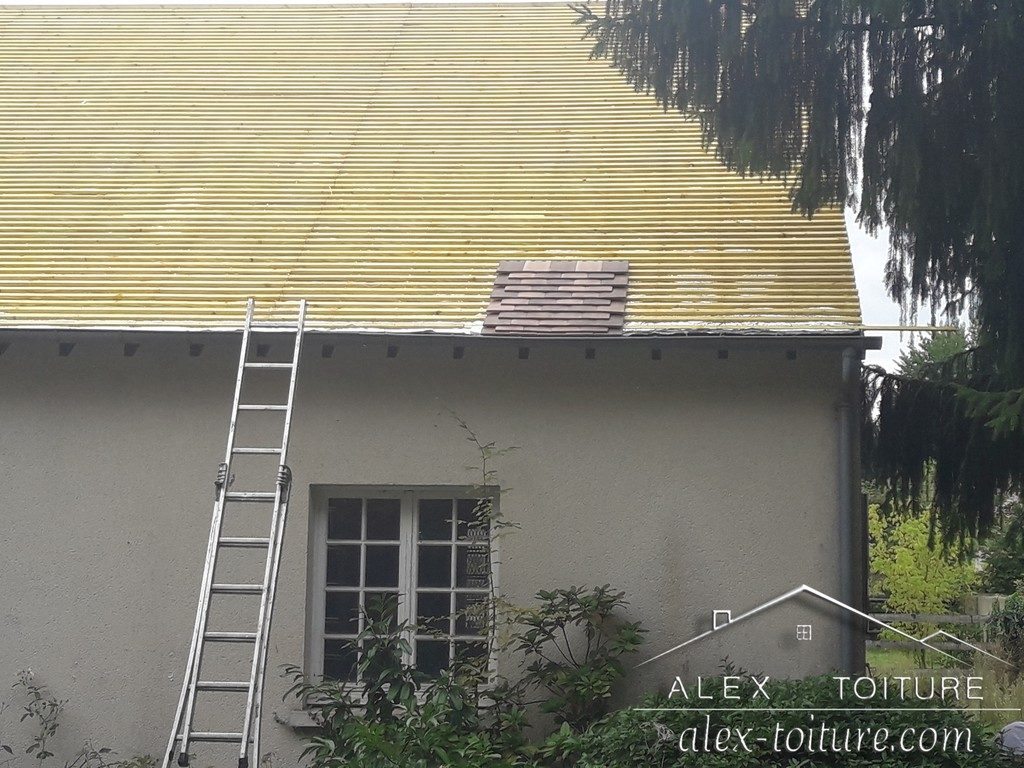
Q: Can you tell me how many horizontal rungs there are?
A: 10